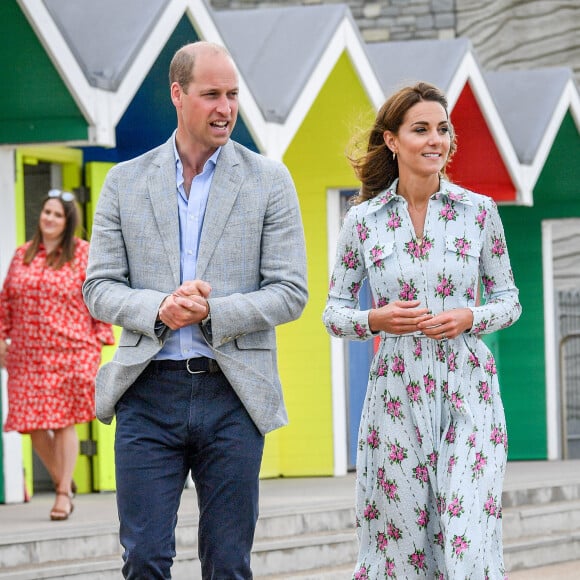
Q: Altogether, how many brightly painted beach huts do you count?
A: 5